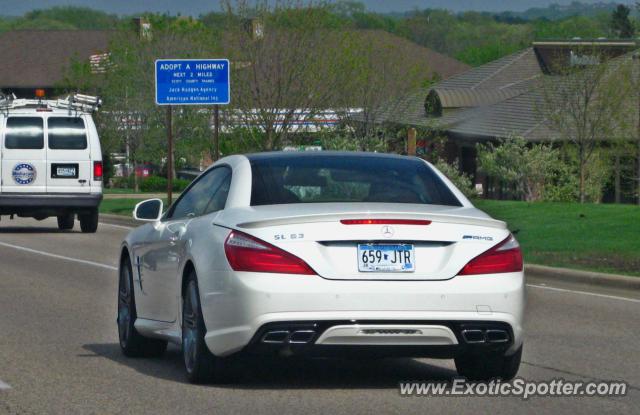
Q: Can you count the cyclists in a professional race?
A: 0